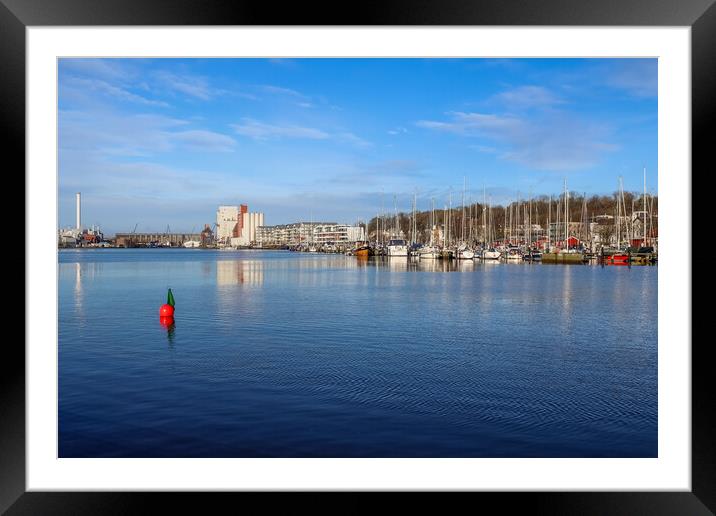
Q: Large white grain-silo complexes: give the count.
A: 1